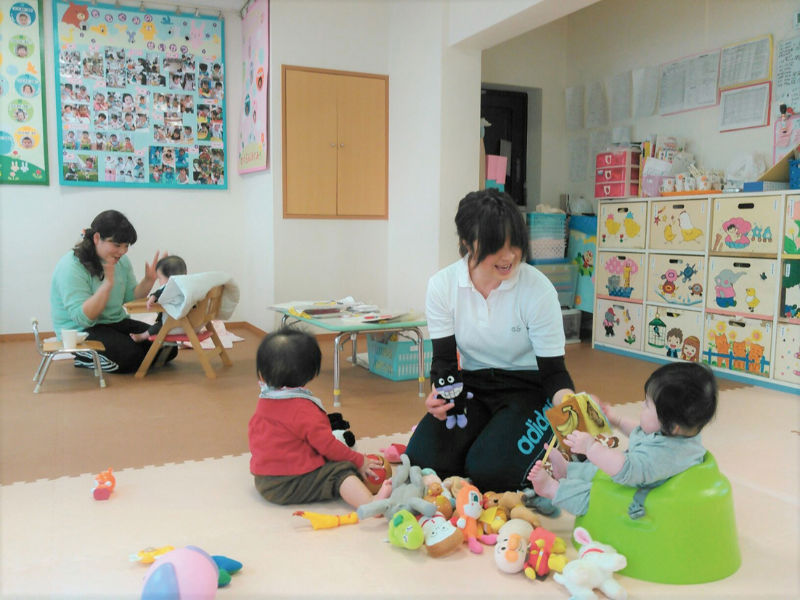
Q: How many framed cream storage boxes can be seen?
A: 12